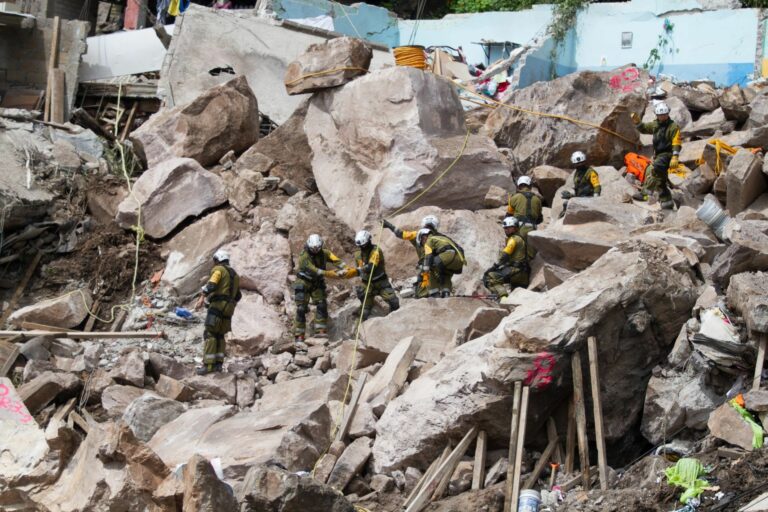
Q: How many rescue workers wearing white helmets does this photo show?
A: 9